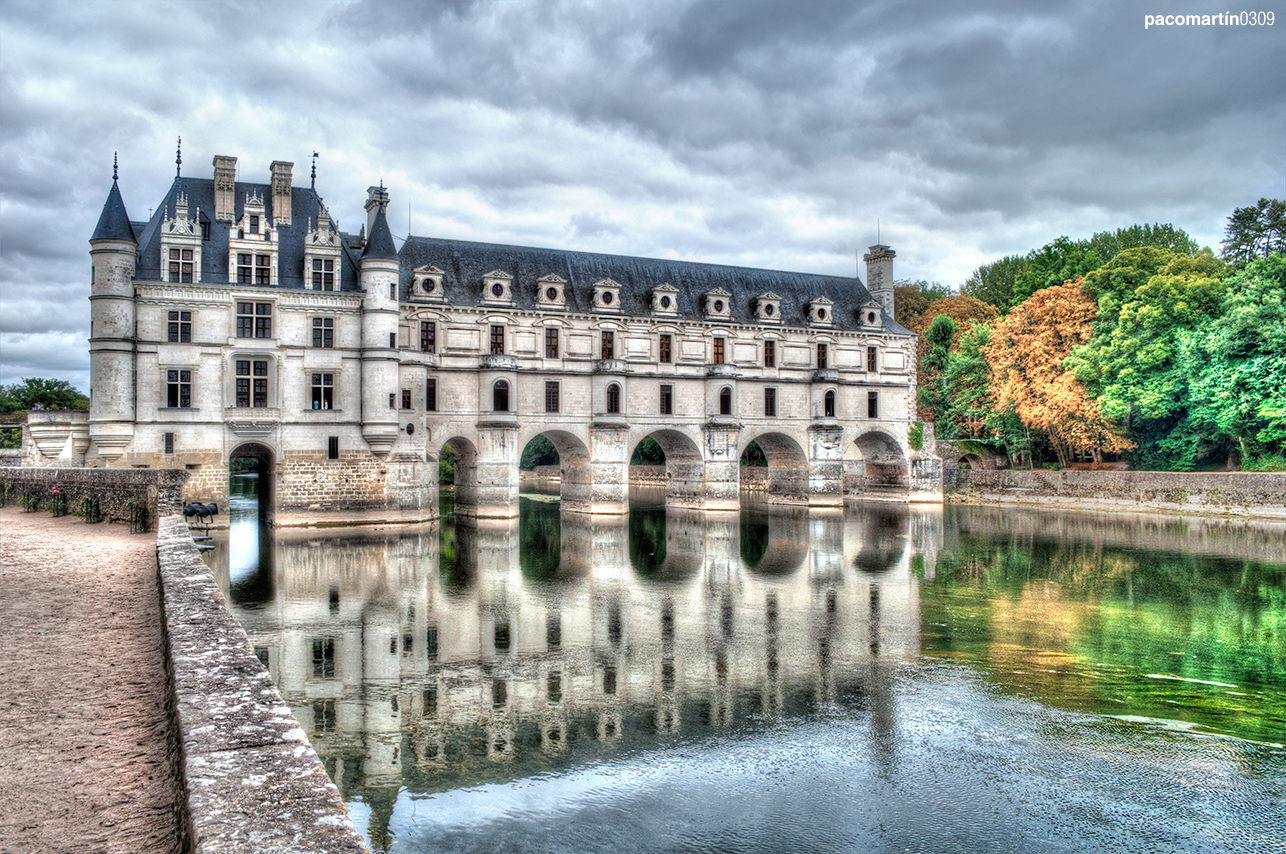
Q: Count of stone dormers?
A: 12